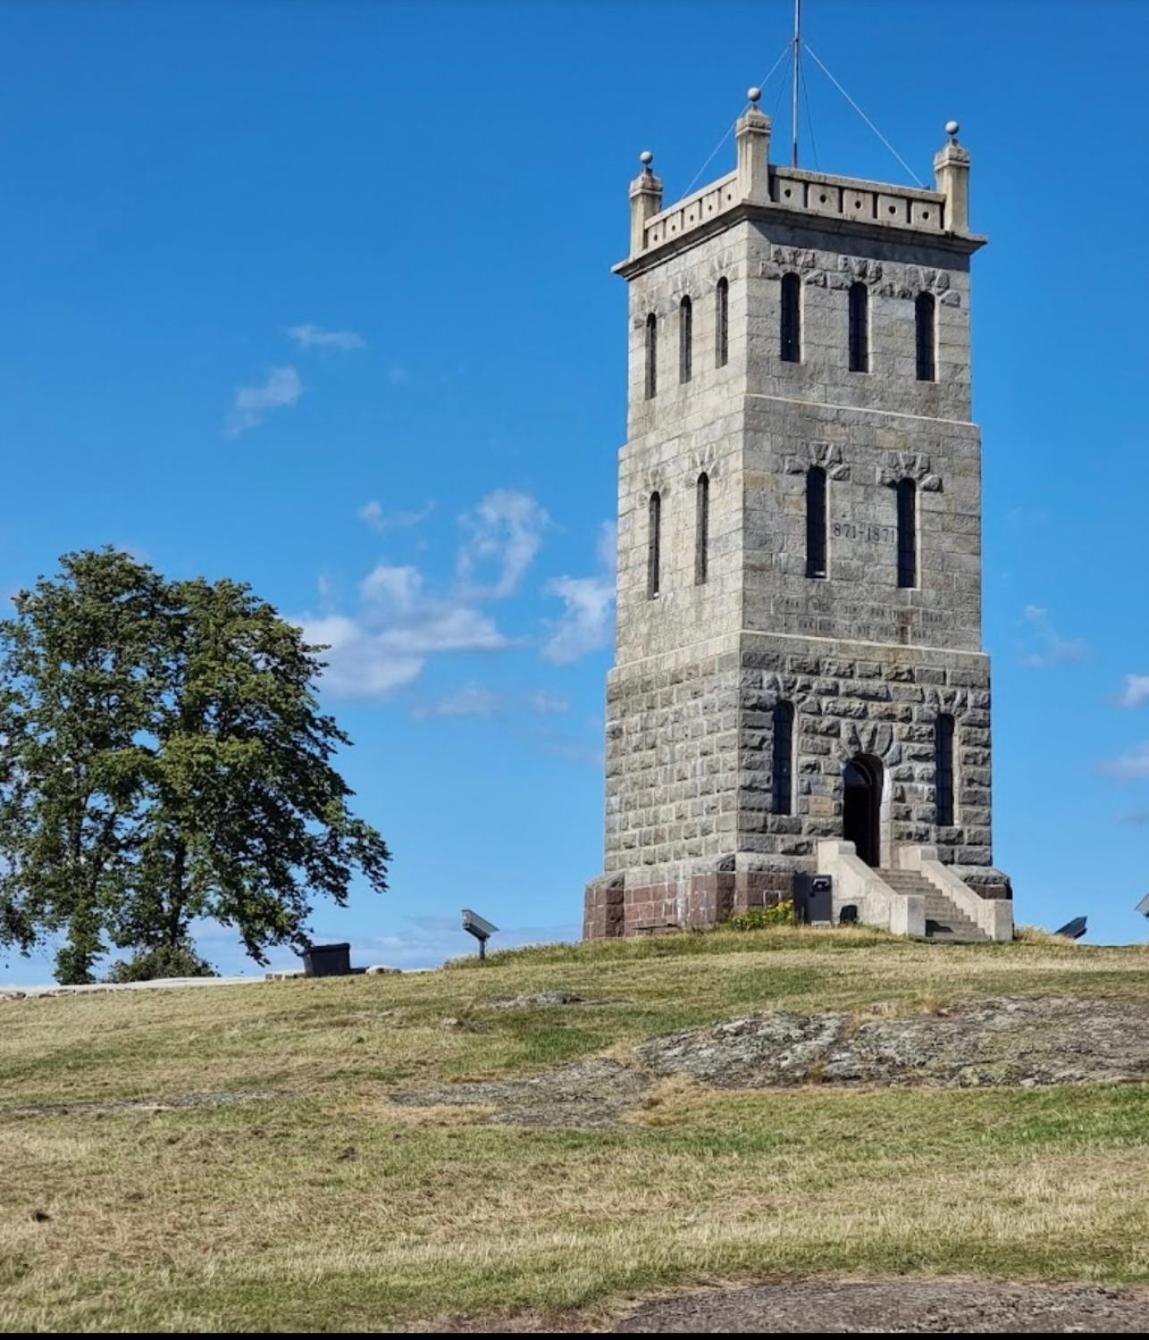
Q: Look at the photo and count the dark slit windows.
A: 12